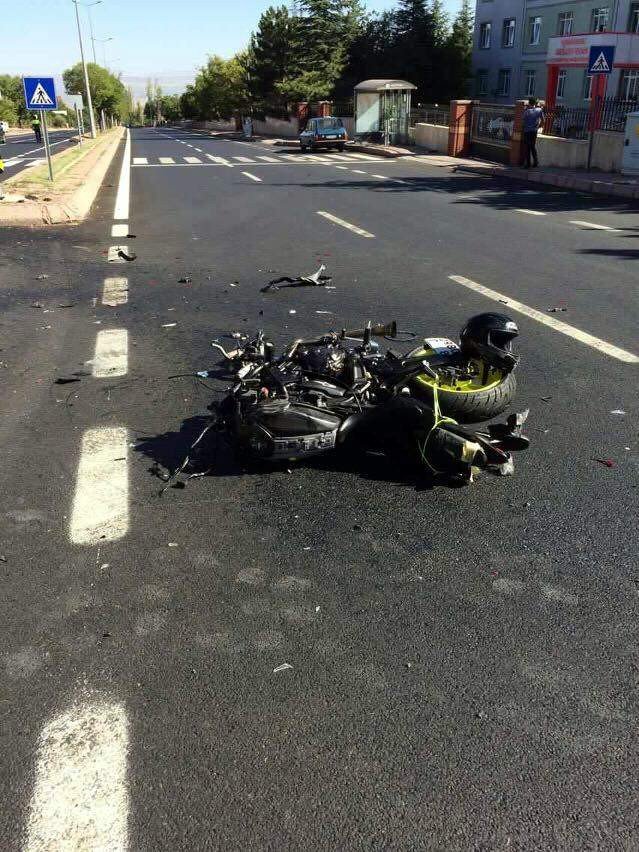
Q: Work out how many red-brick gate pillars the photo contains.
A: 4